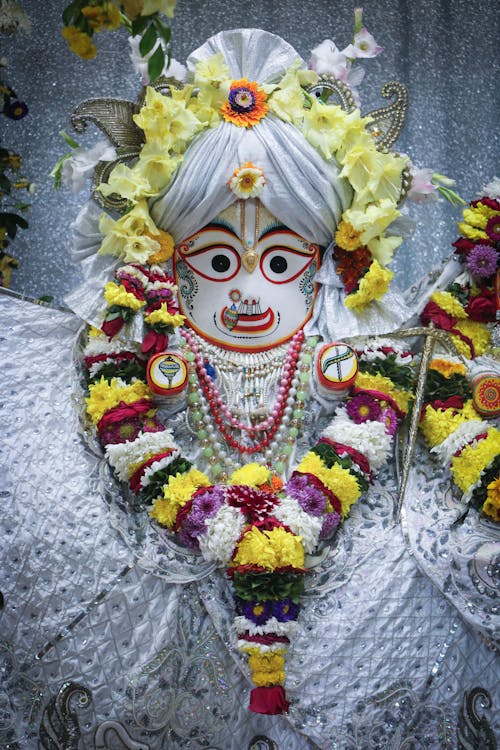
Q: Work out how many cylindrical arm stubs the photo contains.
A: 3